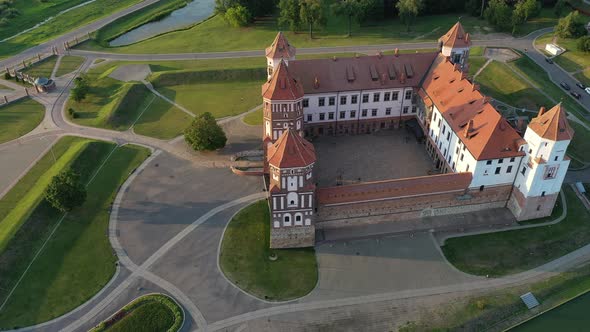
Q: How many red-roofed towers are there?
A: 5